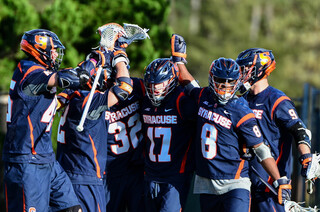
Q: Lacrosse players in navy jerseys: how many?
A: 6